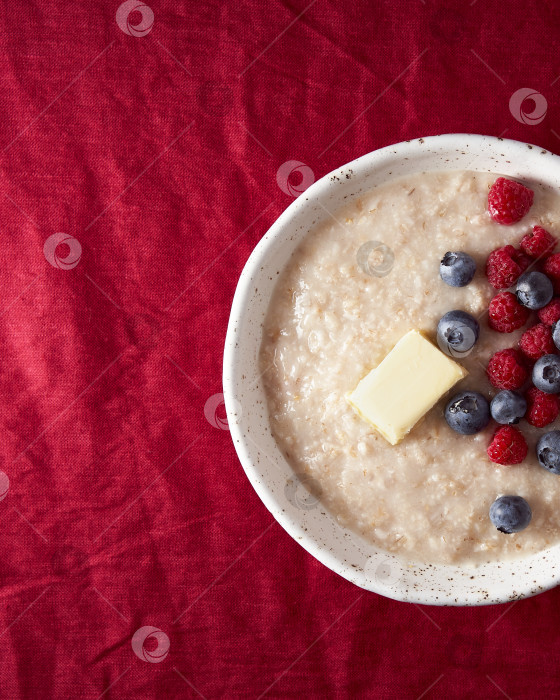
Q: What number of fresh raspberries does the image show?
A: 10